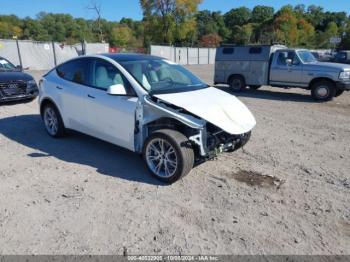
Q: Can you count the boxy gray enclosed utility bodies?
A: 1